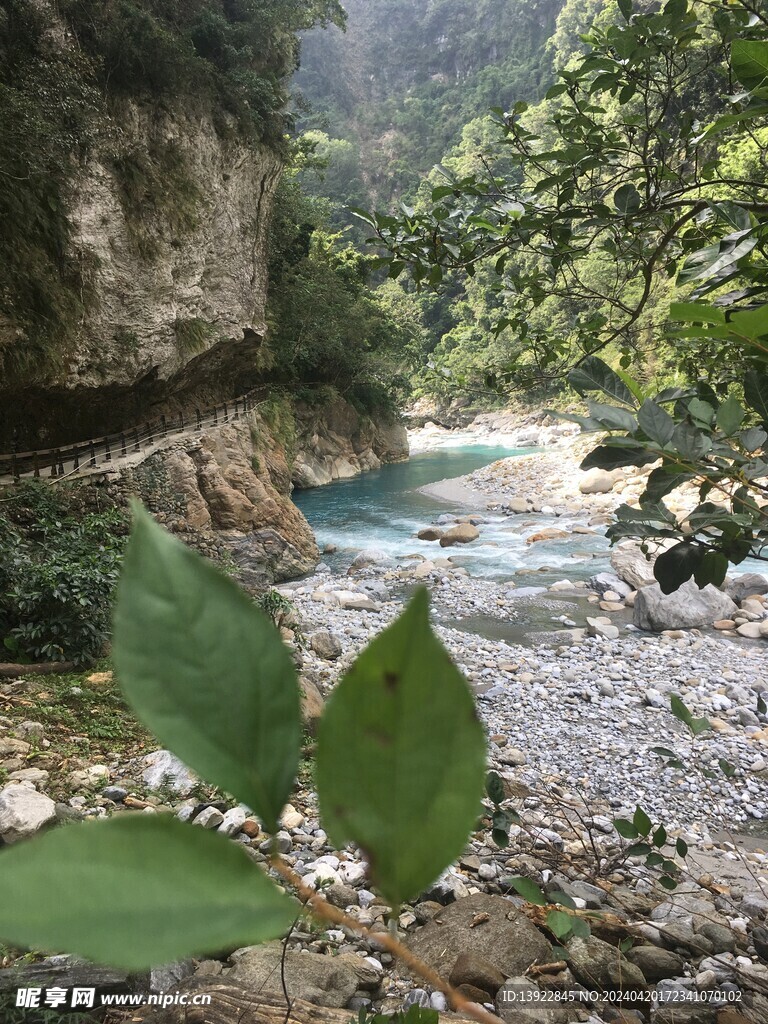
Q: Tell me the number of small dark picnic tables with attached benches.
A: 0